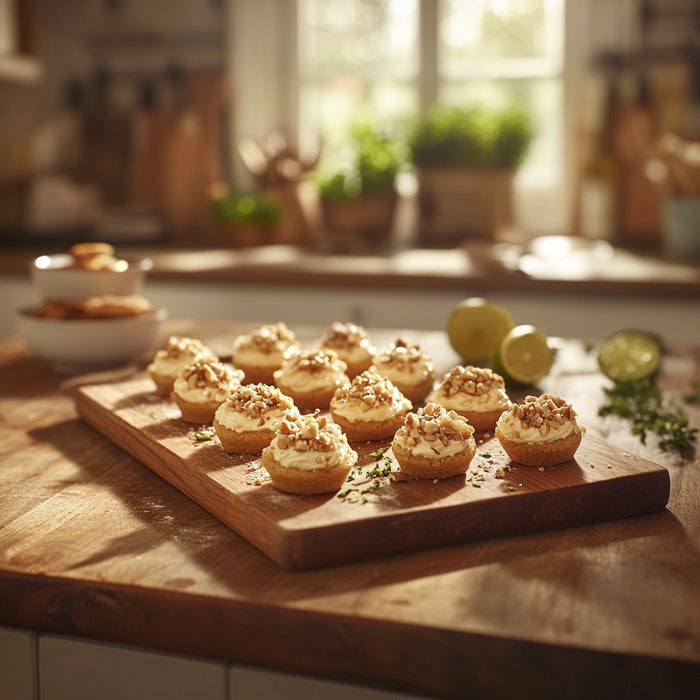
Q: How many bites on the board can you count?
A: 12